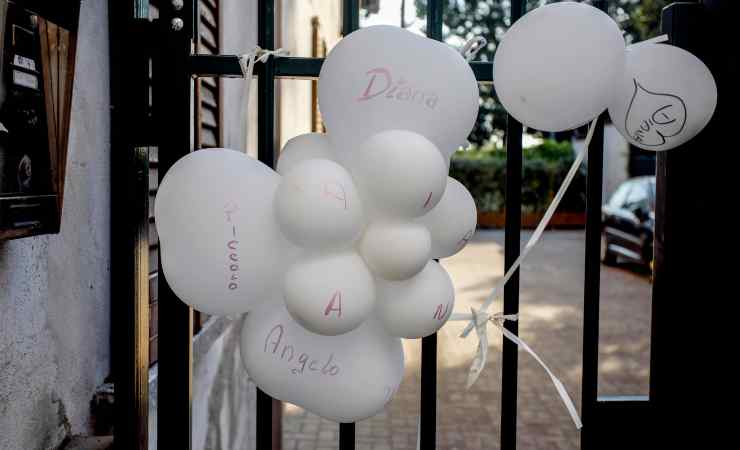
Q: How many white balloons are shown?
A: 12